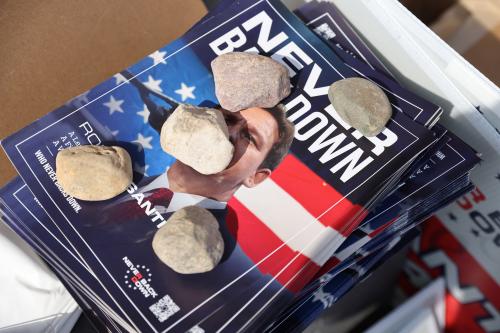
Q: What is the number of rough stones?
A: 5